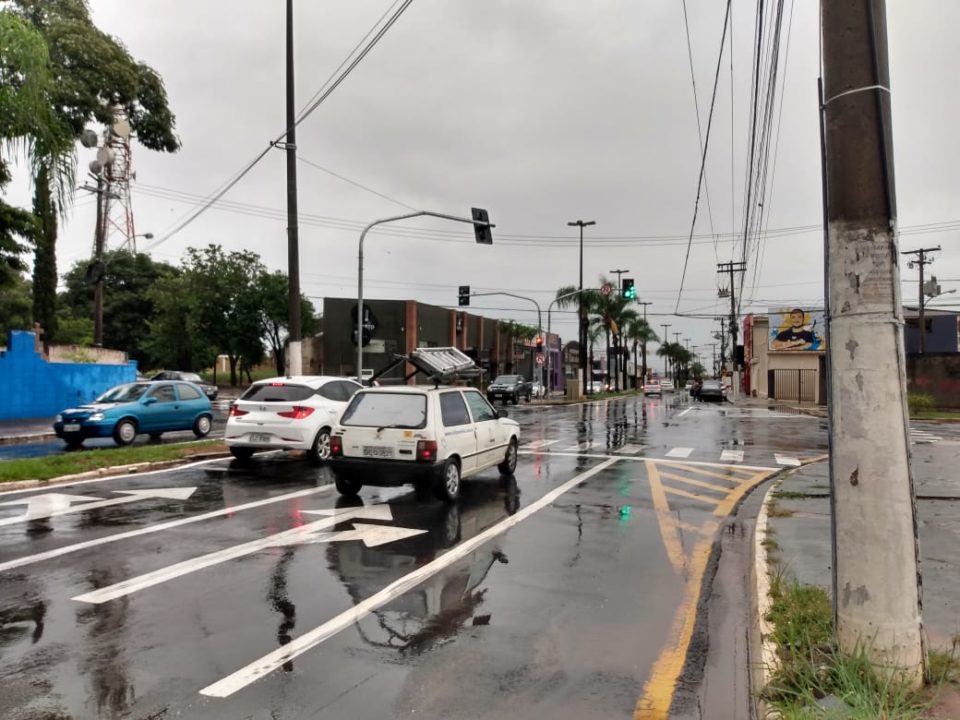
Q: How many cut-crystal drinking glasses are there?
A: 0